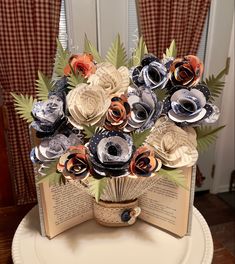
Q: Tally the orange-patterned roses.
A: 5